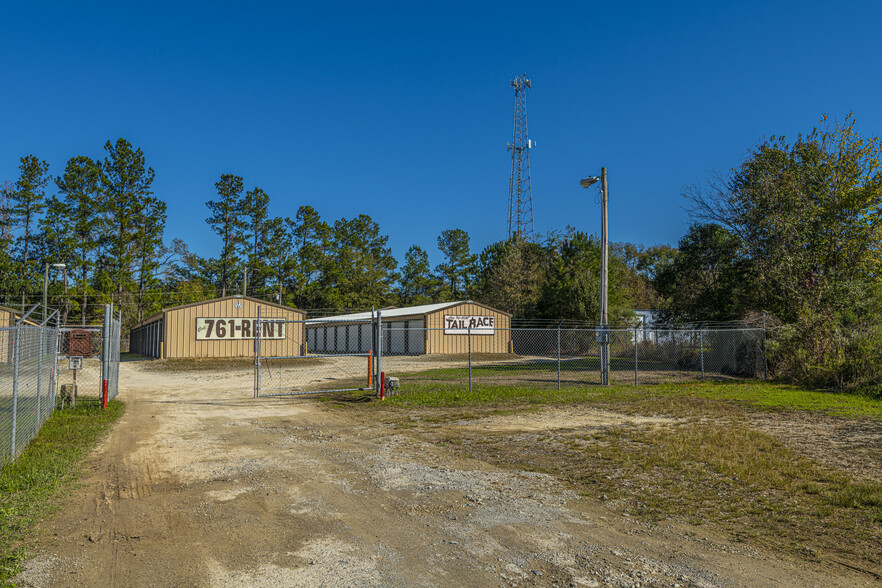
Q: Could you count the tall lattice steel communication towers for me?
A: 1